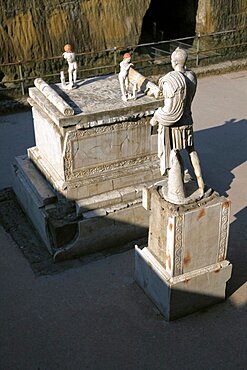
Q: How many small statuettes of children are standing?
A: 2